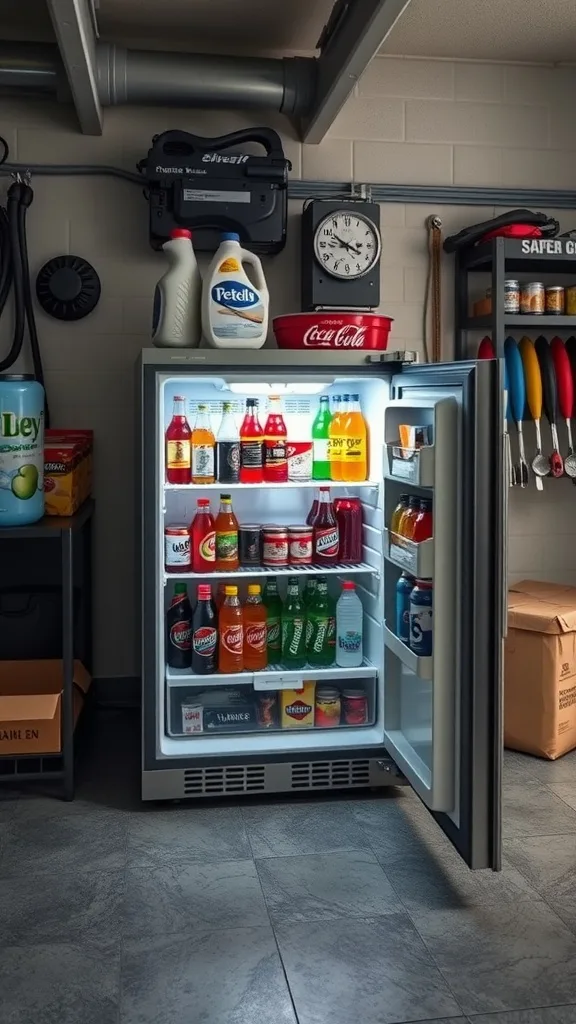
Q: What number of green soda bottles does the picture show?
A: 5